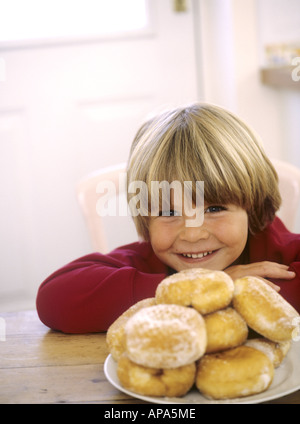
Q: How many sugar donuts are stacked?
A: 8